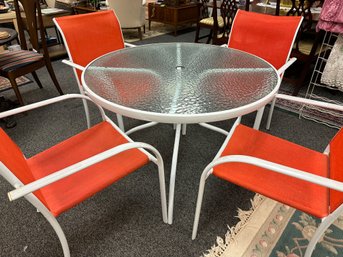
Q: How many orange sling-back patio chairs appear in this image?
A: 4